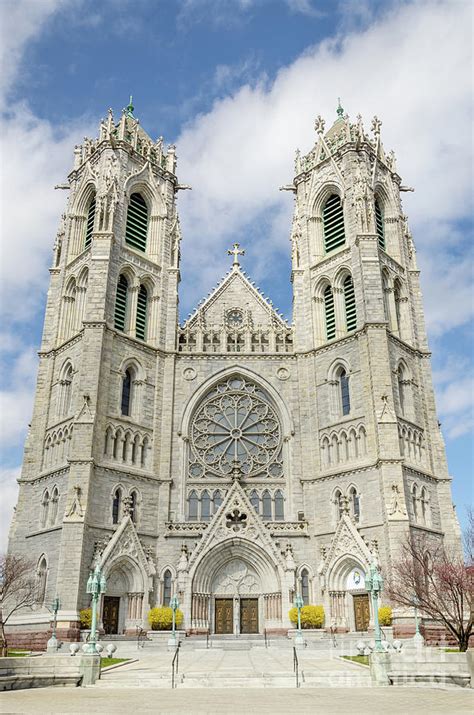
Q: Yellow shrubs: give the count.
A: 4